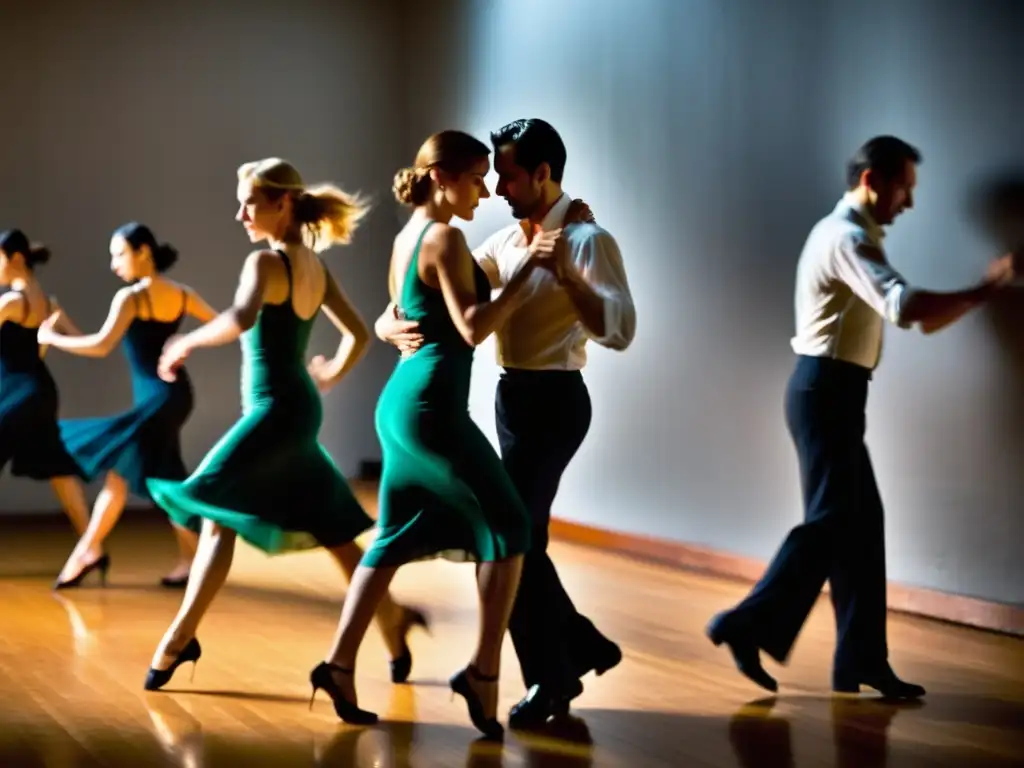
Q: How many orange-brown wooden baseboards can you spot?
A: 1